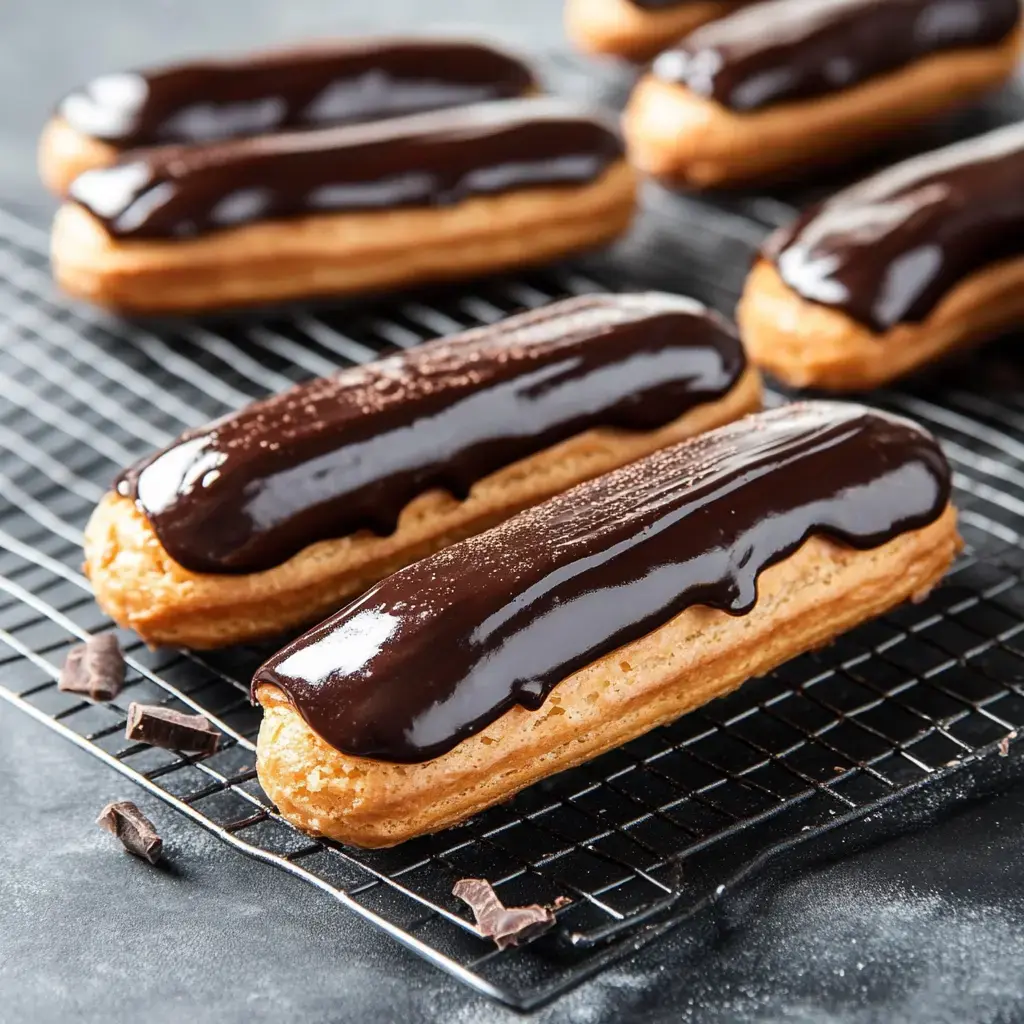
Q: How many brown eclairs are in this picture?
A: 7